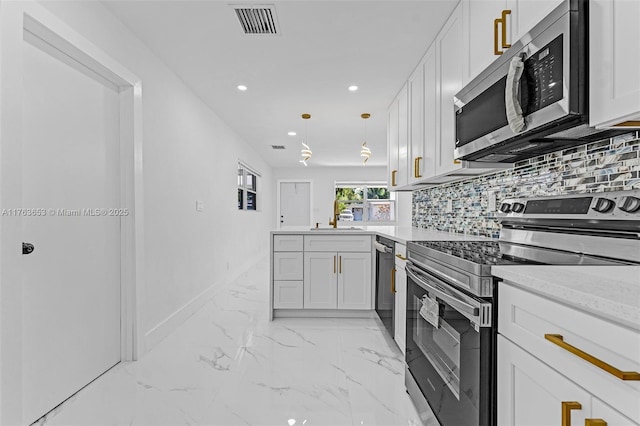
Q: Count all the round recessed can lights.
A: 3